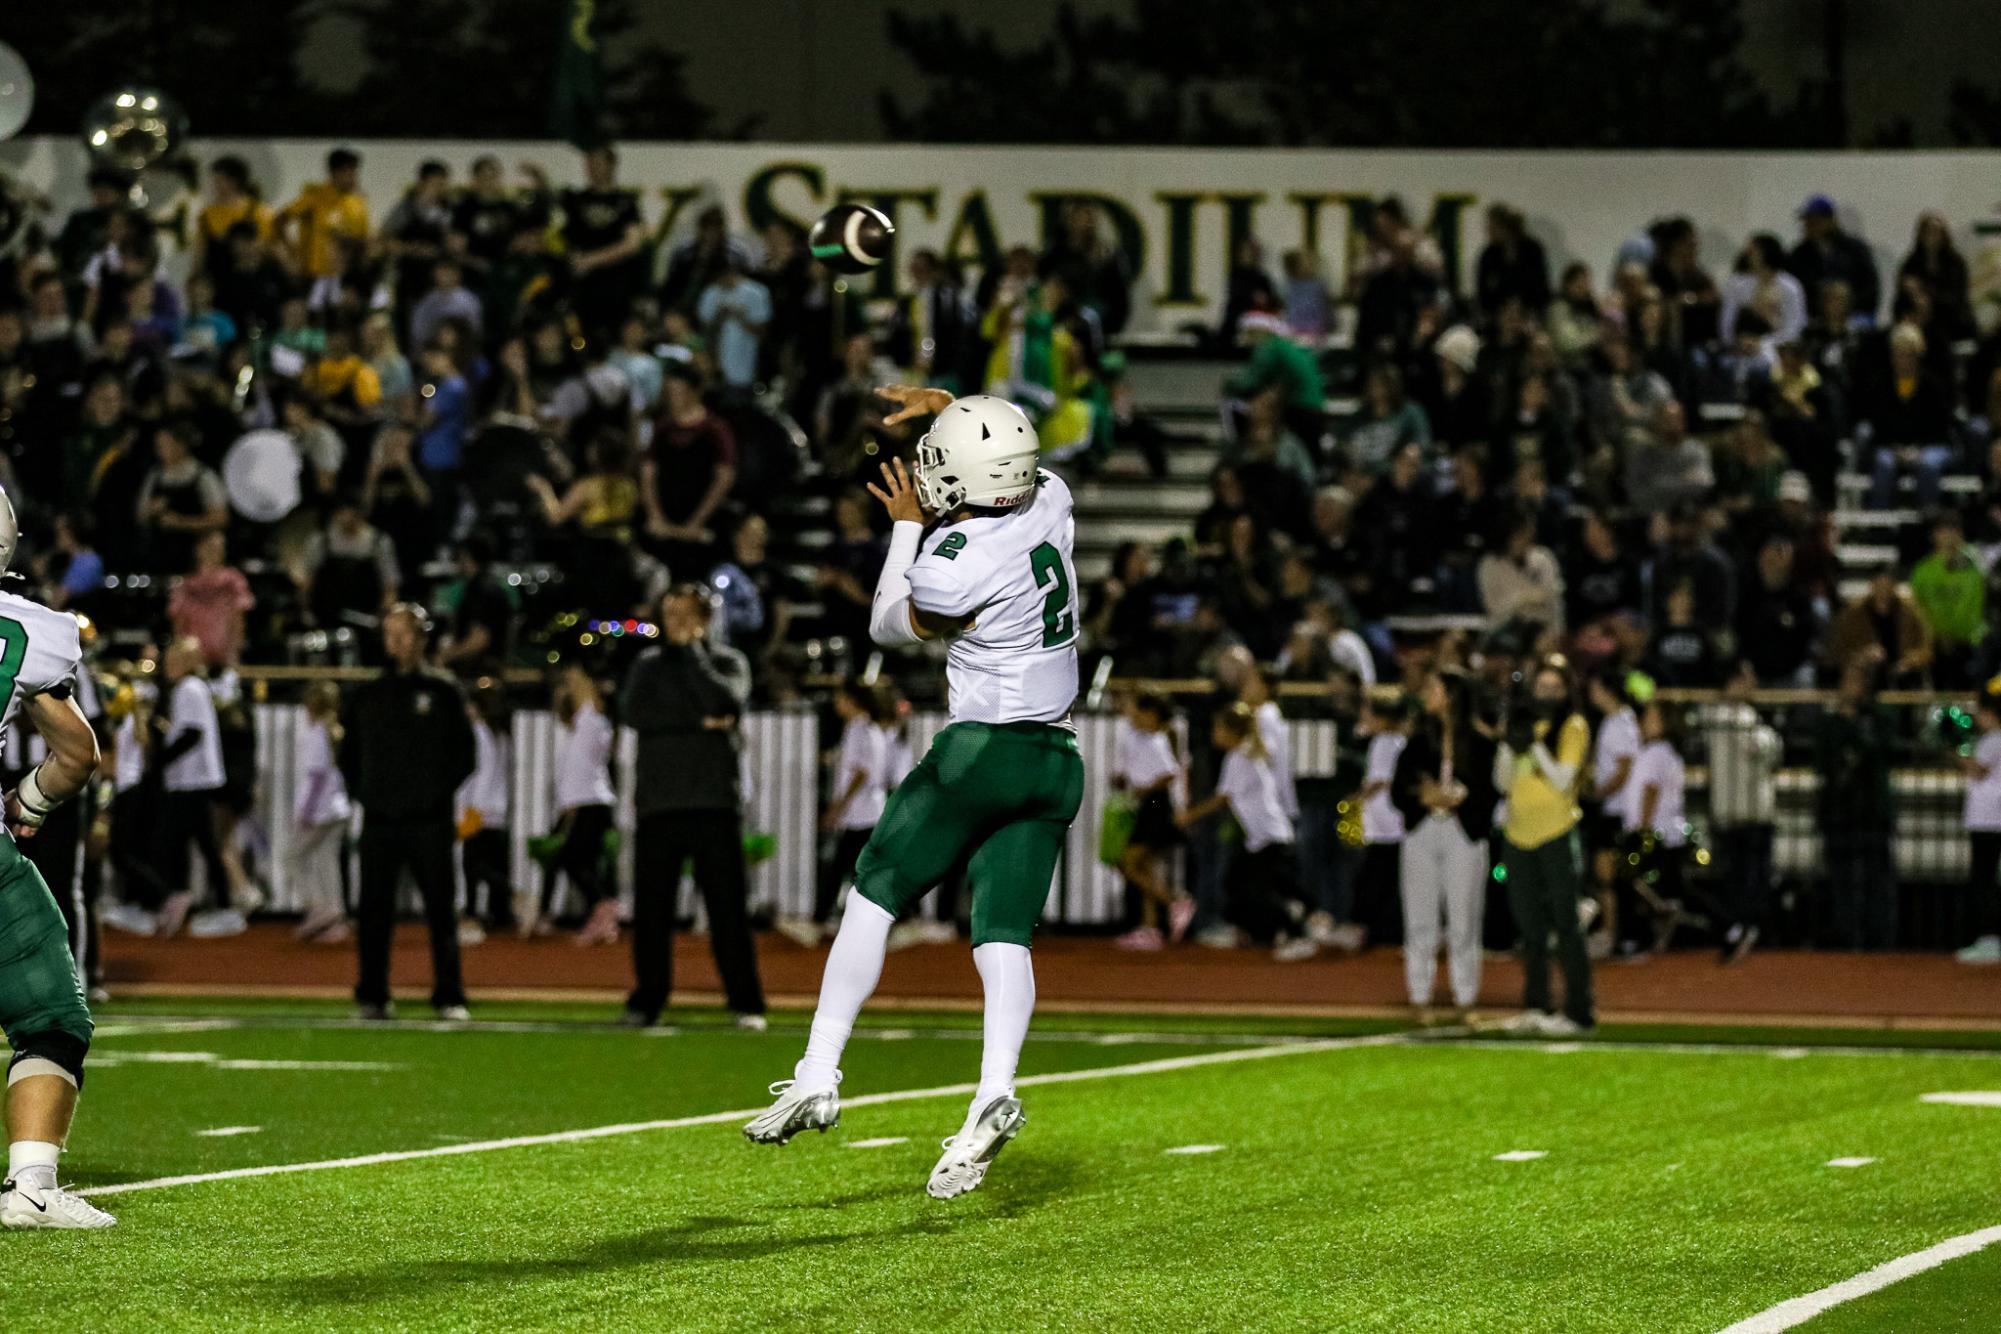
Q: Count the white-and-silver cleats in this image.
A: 2